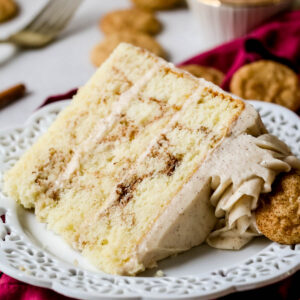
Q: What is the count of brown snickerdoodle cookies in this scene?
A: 7